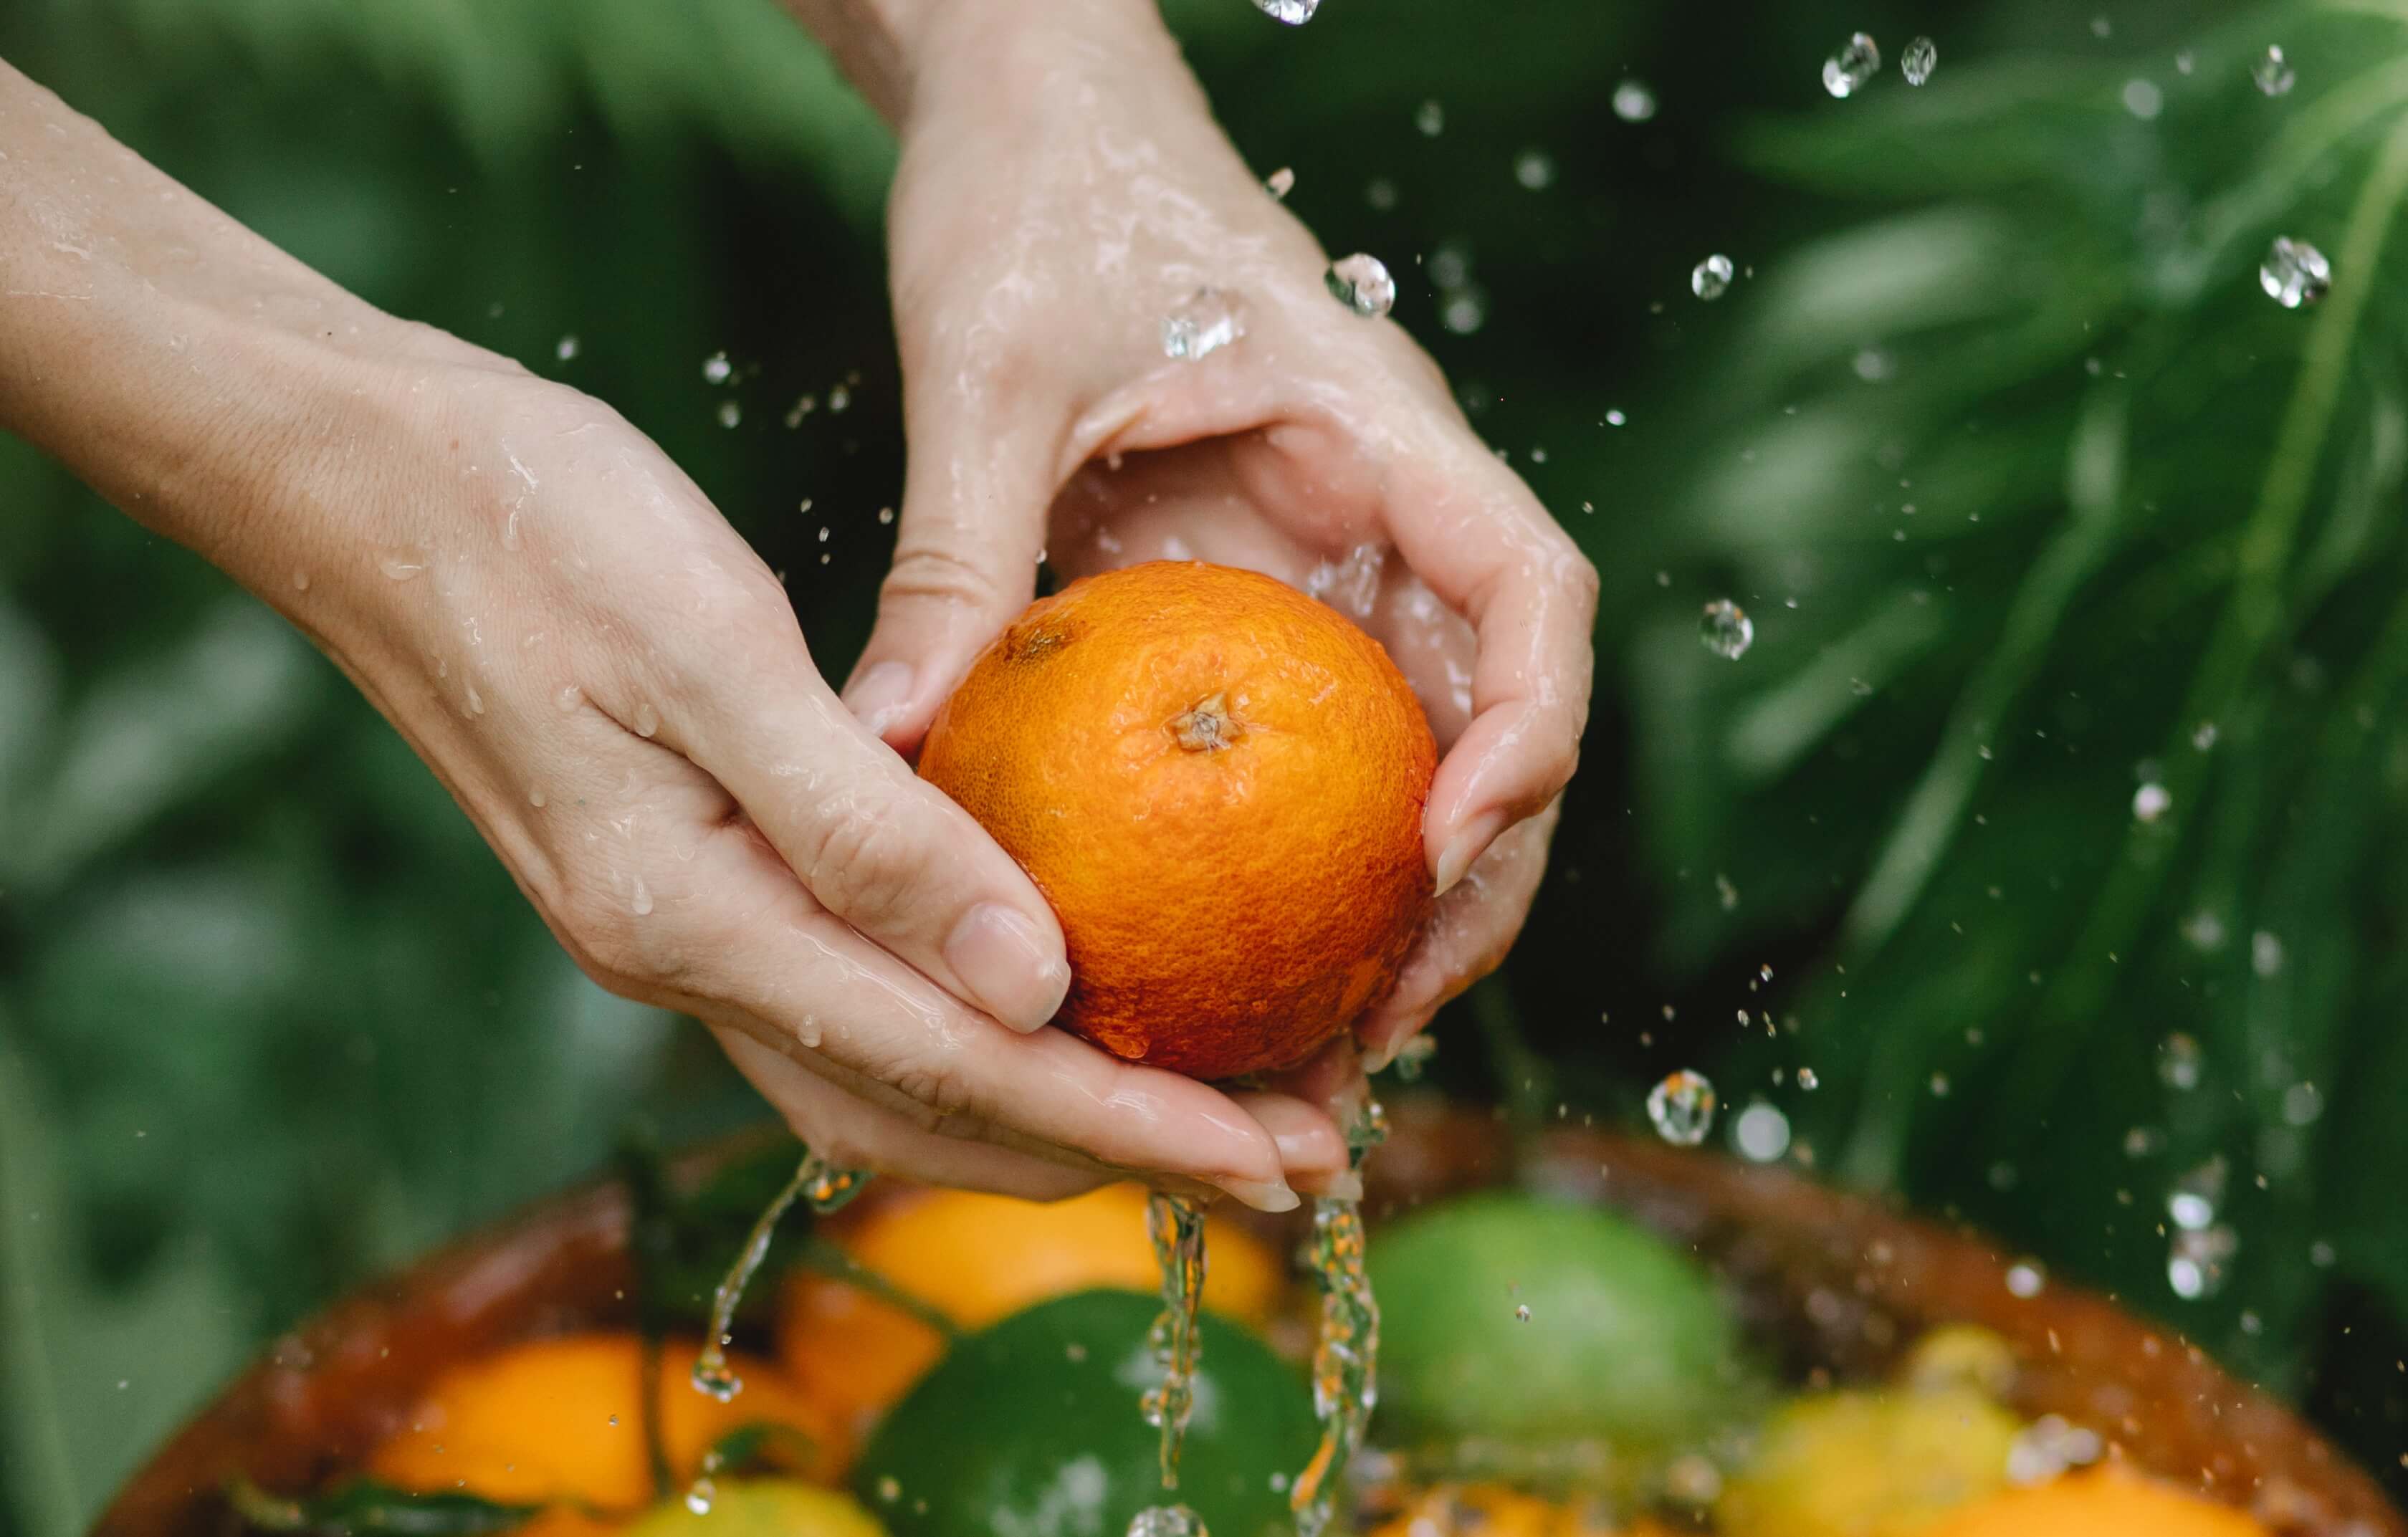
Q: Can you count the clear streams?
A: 3